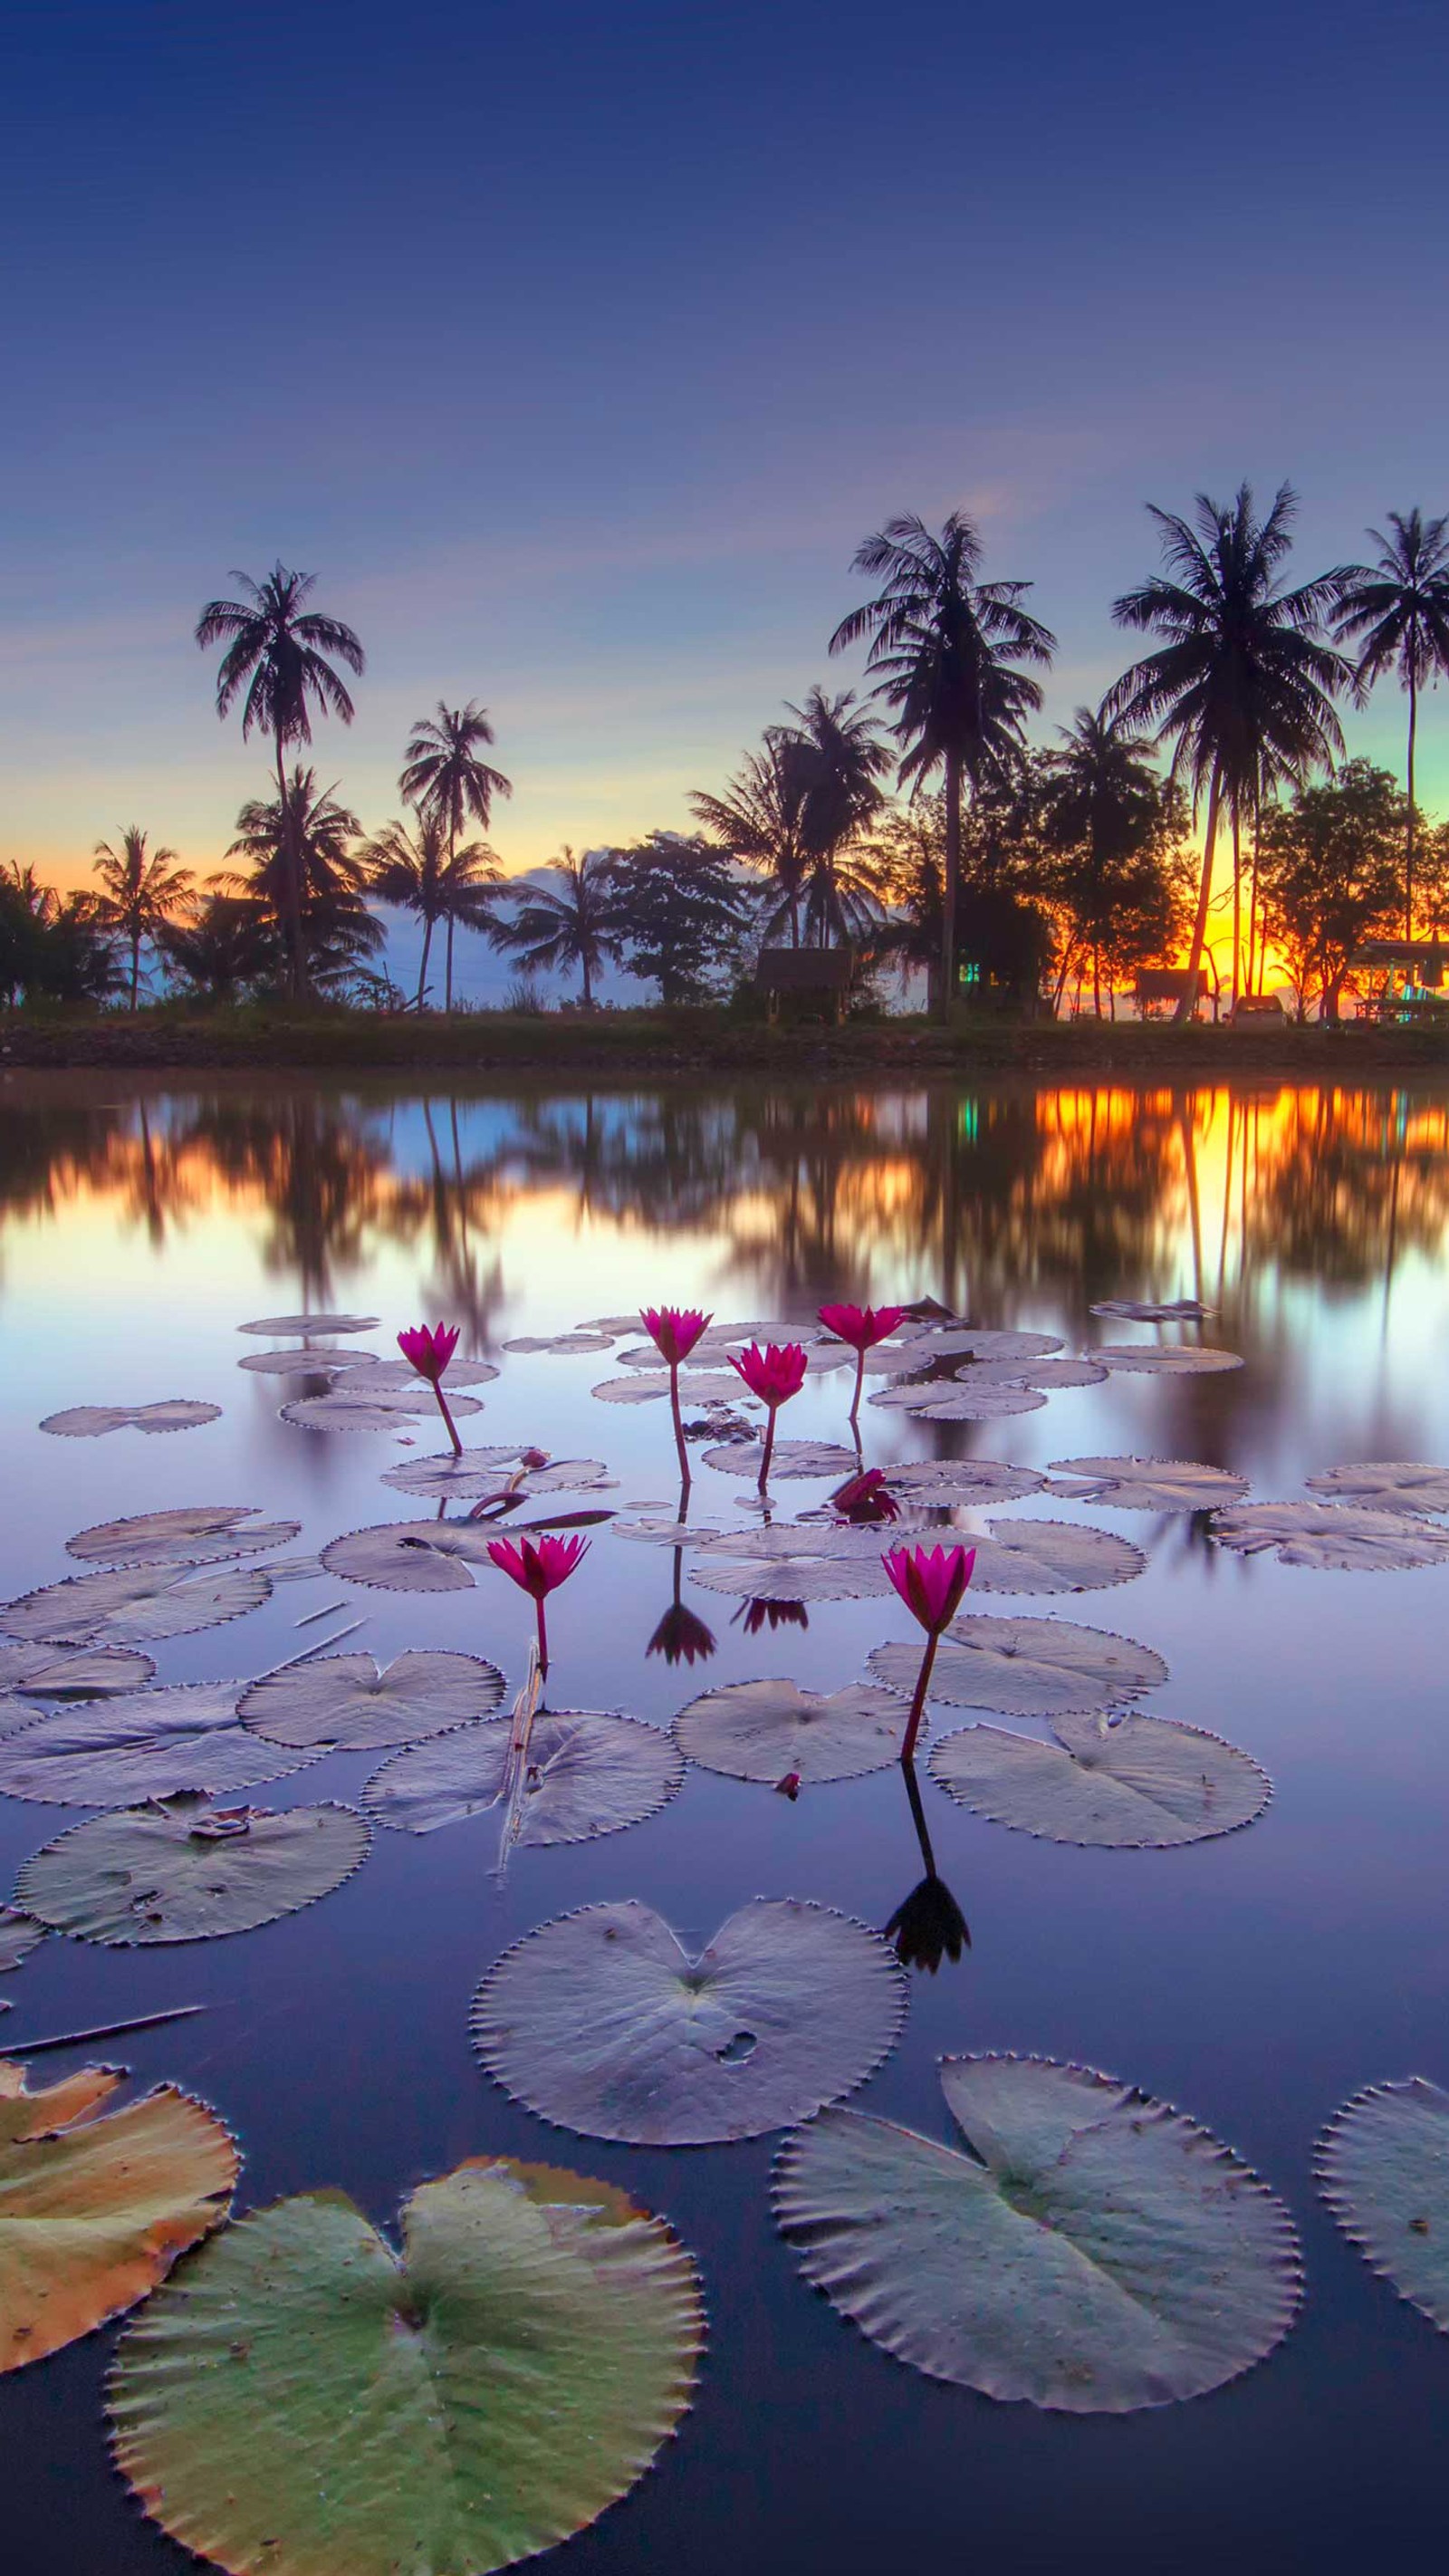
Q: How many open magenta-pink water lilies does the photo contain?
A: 6